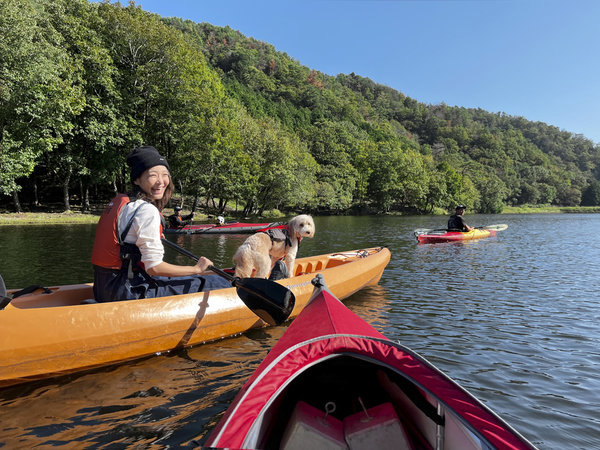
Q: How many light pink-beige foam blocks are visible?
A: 2